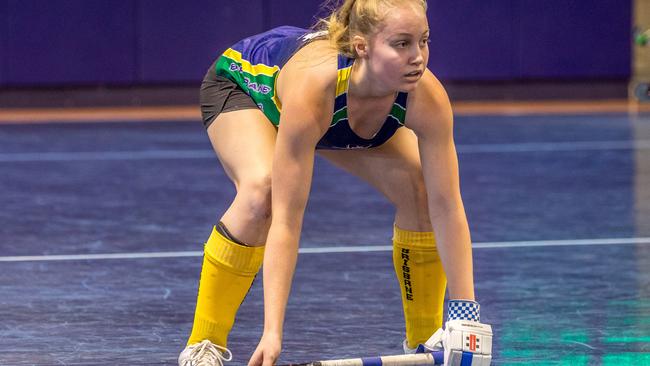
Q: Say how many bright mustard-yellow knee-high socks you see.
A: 2